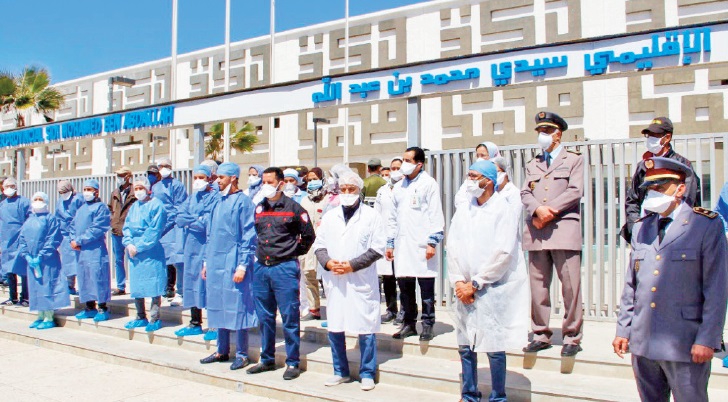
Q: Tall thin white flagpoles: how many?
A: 4